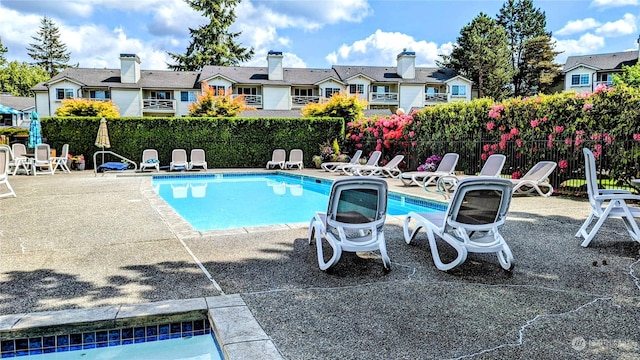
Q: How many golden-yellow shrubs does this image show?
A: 3